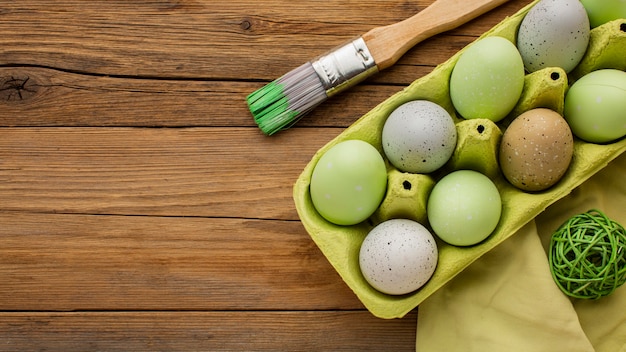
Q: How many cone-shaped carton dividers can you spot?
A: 4